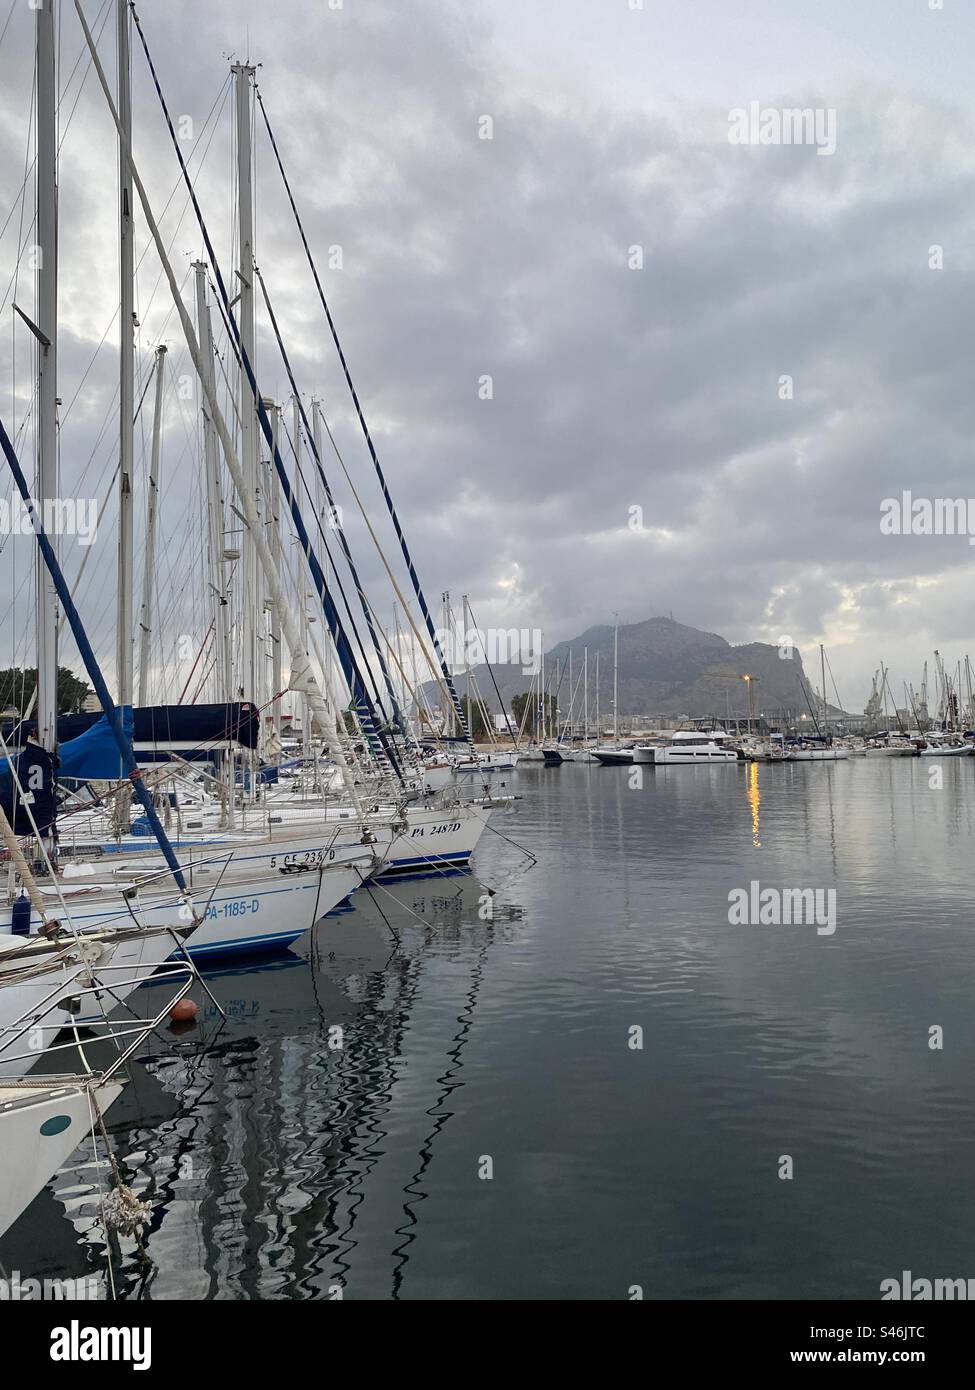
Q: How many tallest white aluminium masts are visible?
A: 3